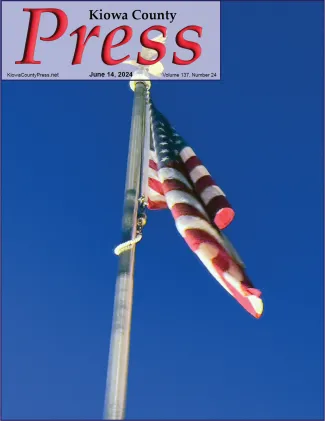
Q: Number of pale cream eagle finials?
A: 1